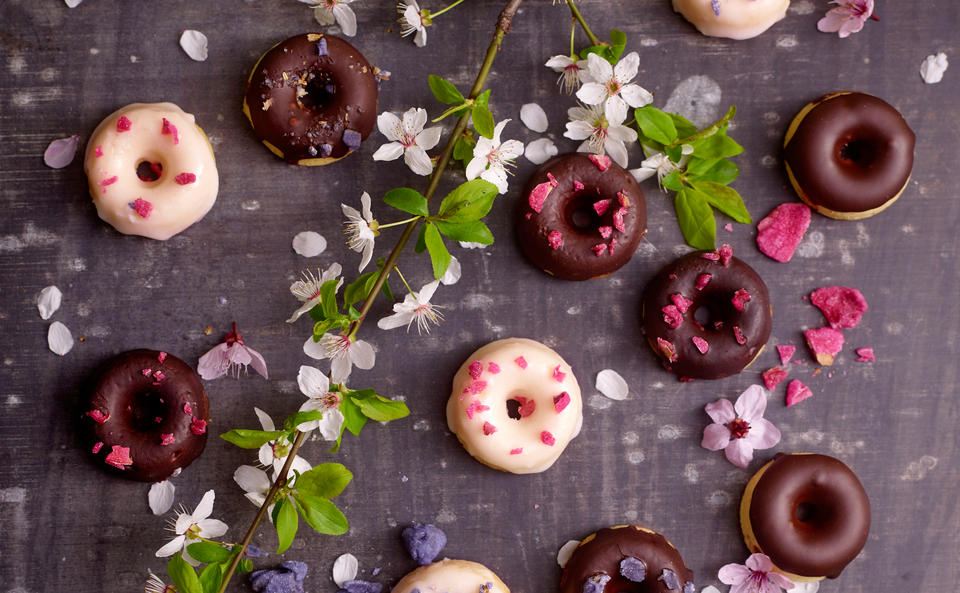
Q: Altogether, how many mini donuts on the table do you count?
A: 11